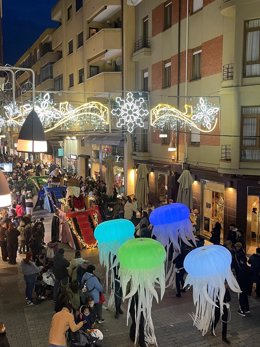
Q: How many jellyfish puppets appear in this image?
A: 4